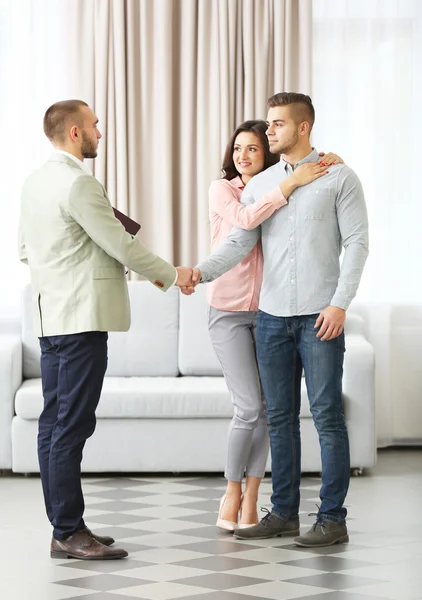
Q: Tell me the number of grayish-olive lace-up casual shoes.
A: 2